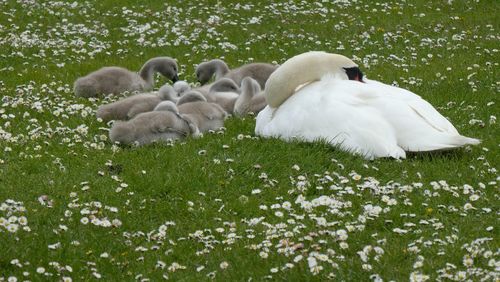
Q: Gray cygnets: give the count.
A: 8